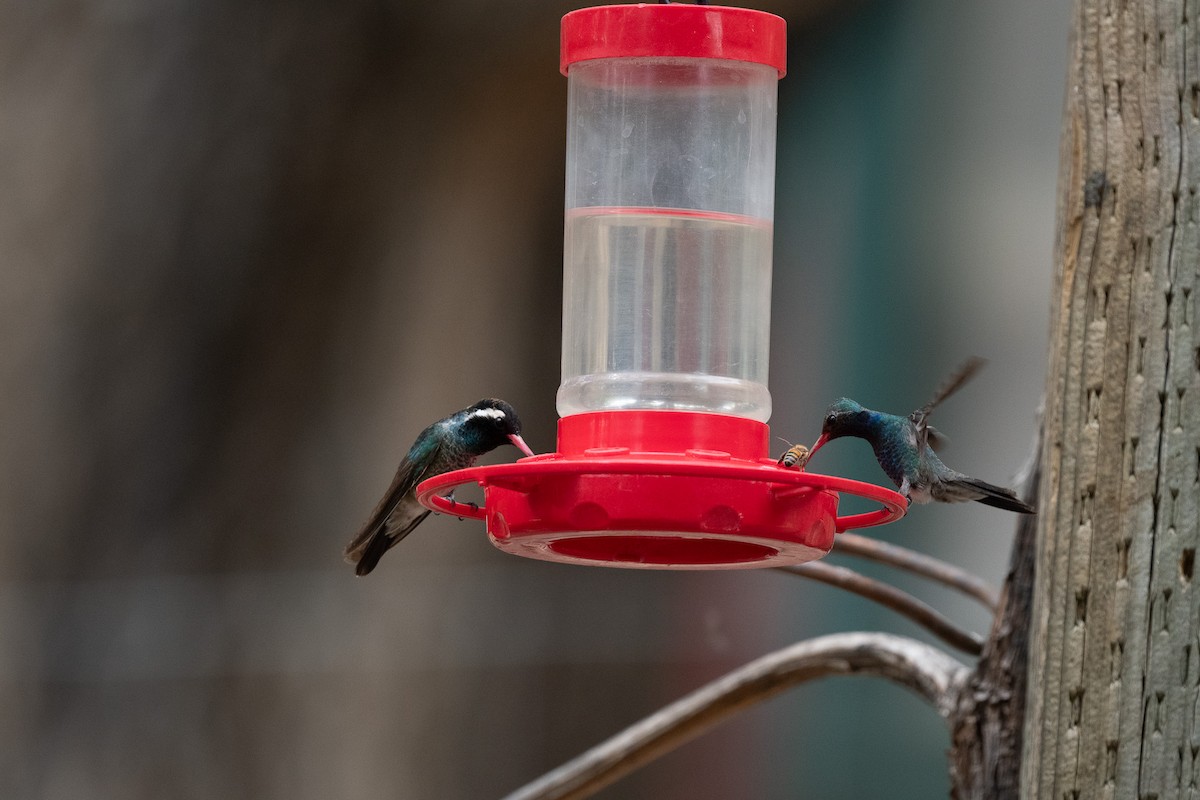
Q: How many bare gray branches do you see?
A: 3